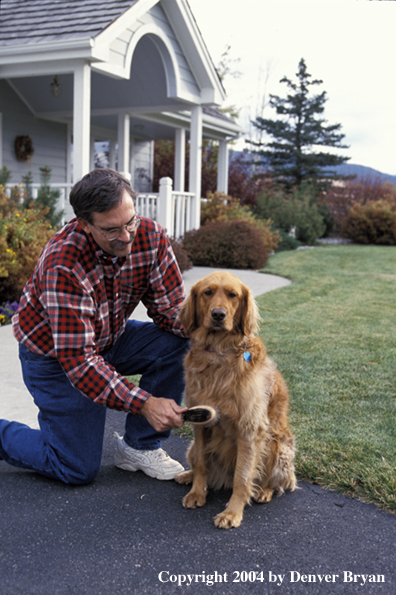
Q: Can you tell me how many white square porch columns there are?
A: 5